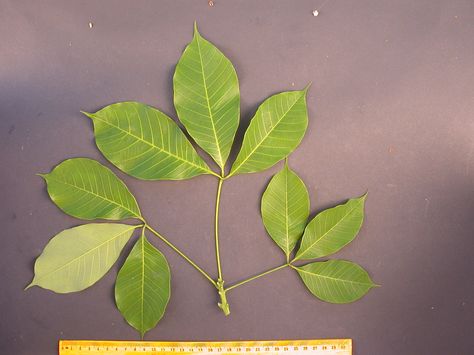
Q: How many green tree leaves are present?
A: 9